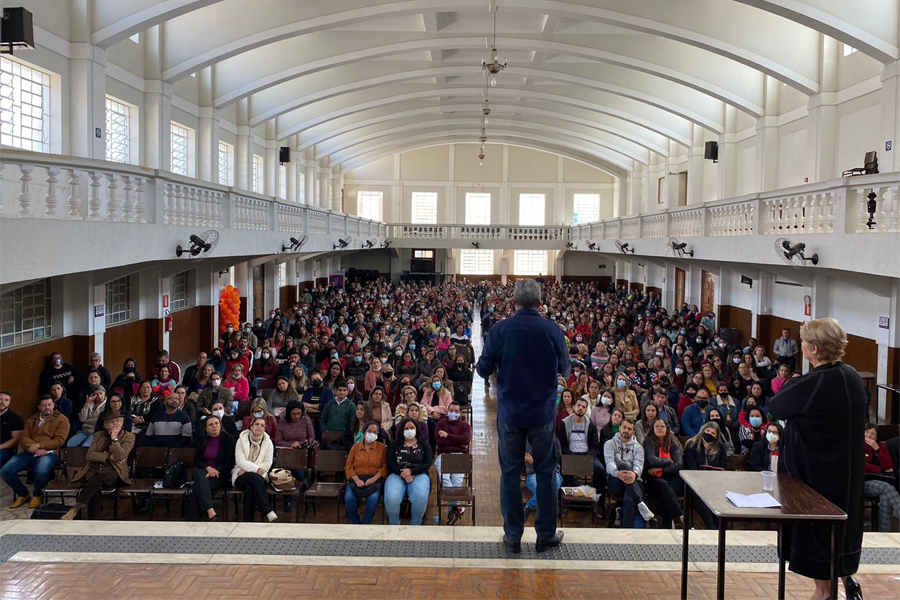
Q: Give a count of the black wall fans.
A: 11